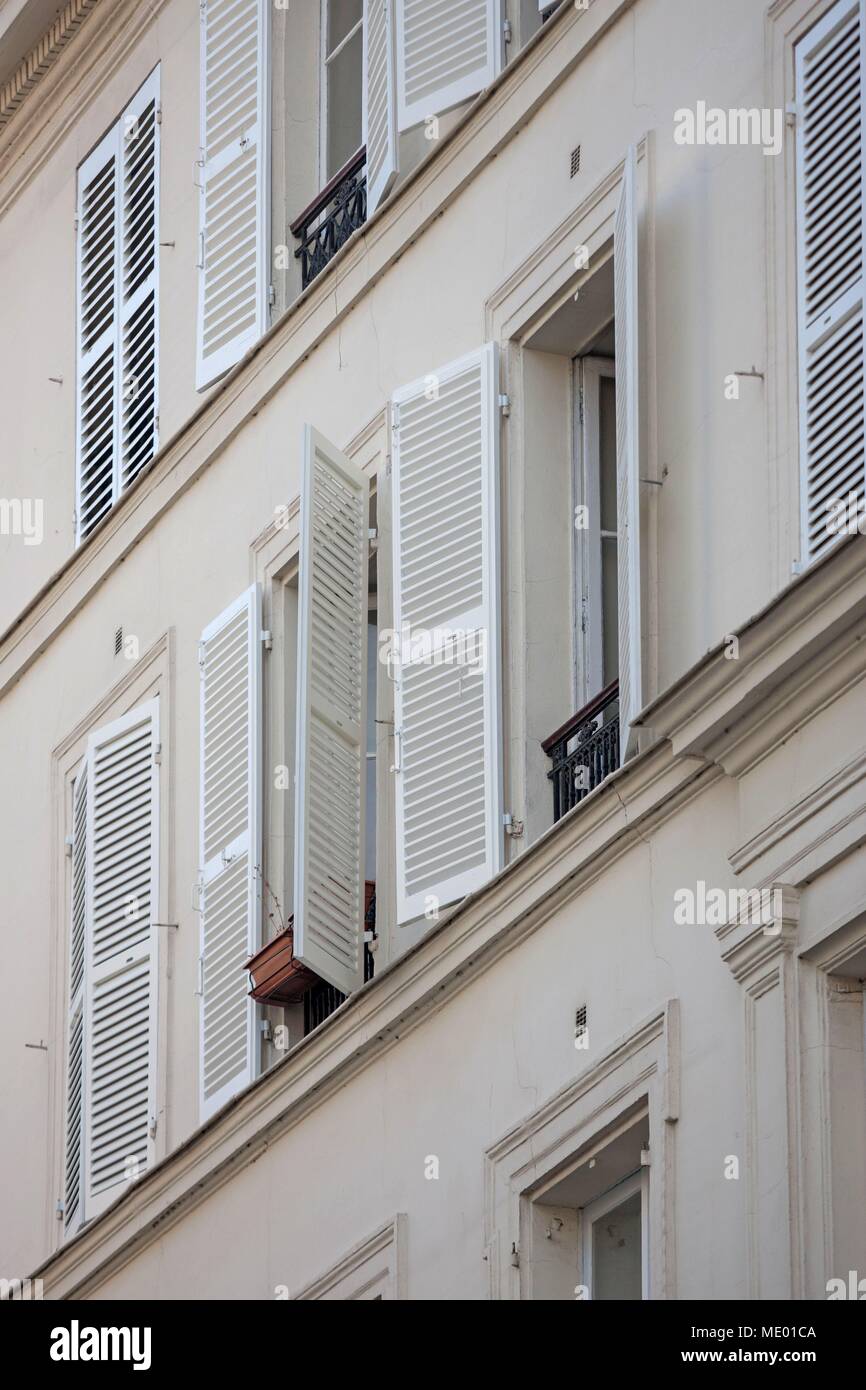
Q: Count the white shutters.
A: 12